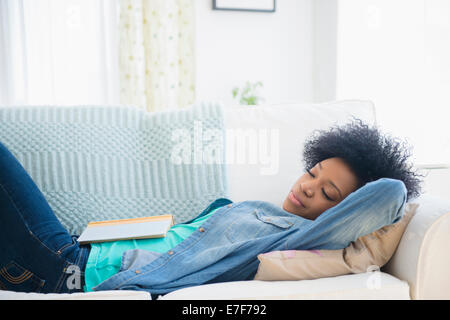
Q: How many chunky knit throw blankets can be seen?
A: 1